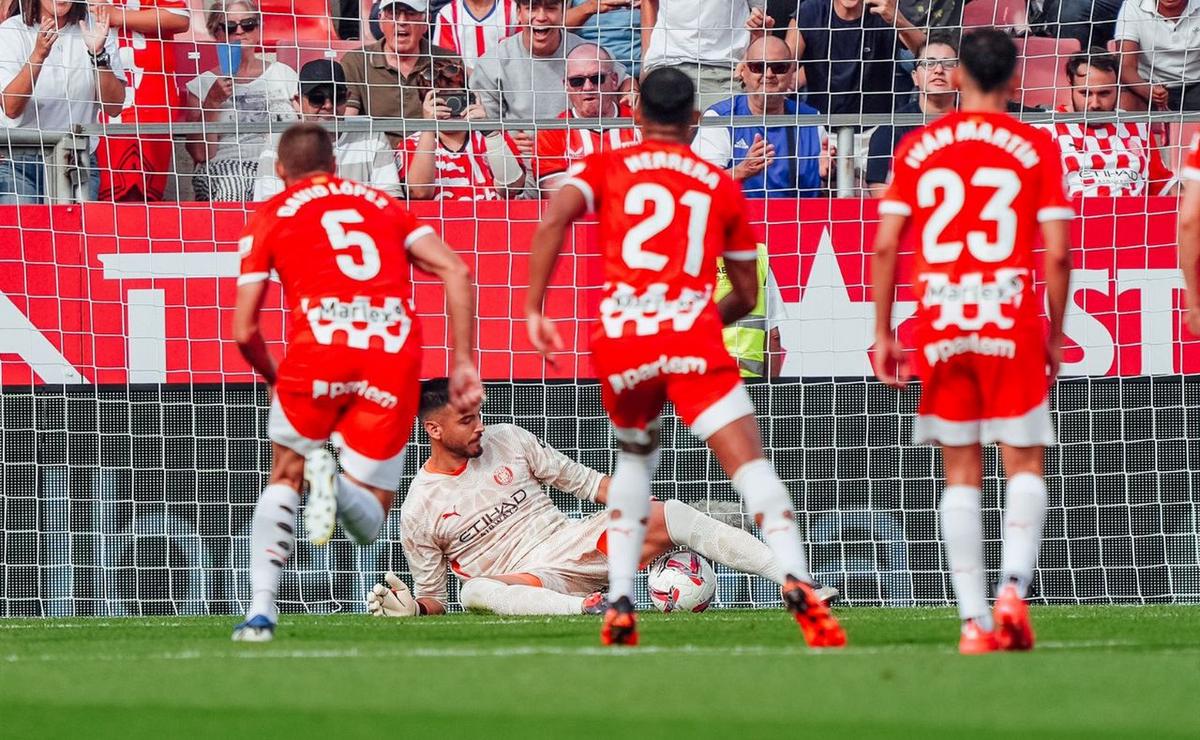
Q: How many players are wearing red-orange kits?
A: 3